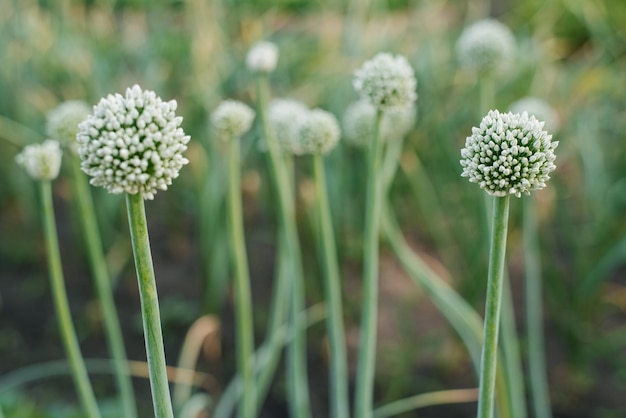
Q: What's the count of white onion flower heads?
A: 13